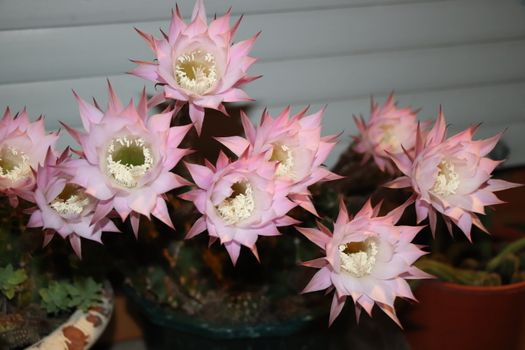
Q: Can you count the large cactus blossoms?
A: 9